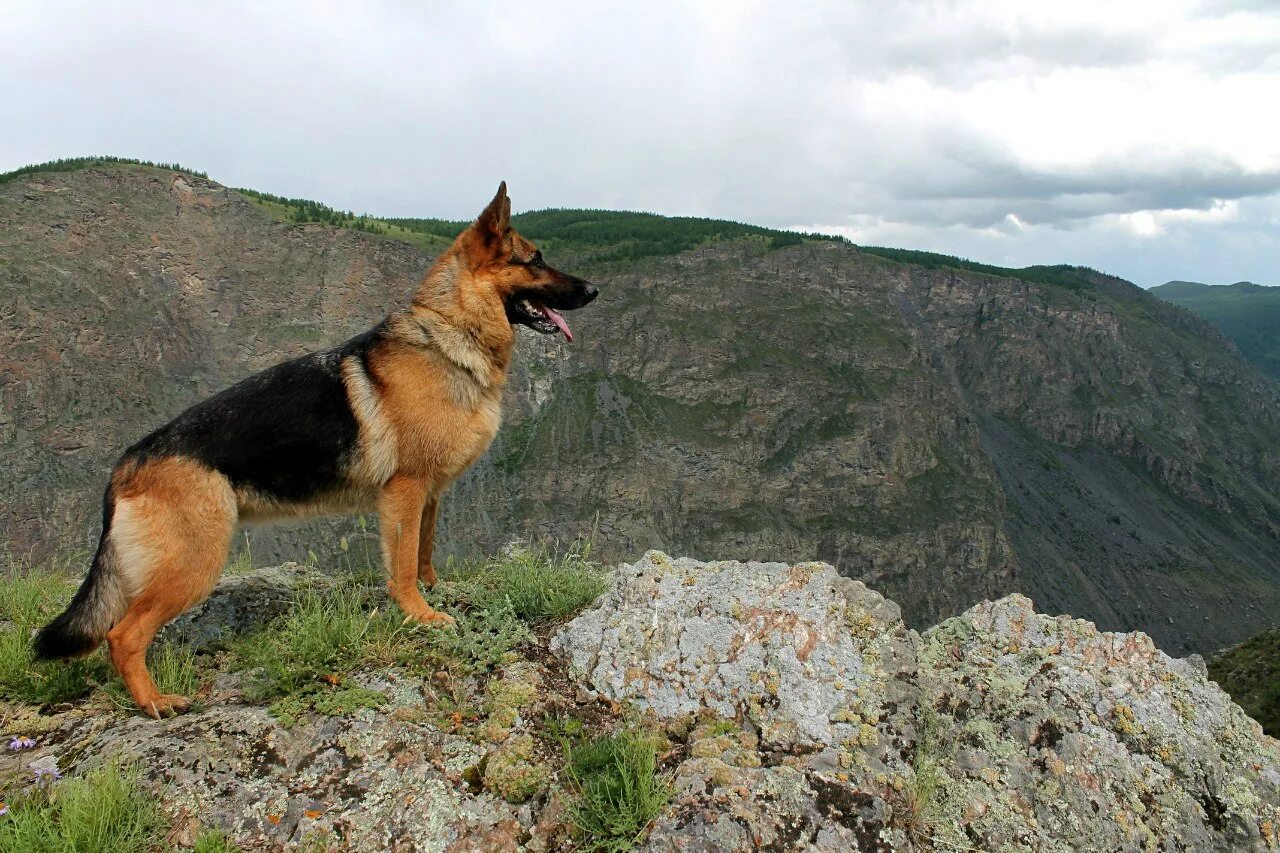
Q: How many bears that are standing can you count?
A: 0